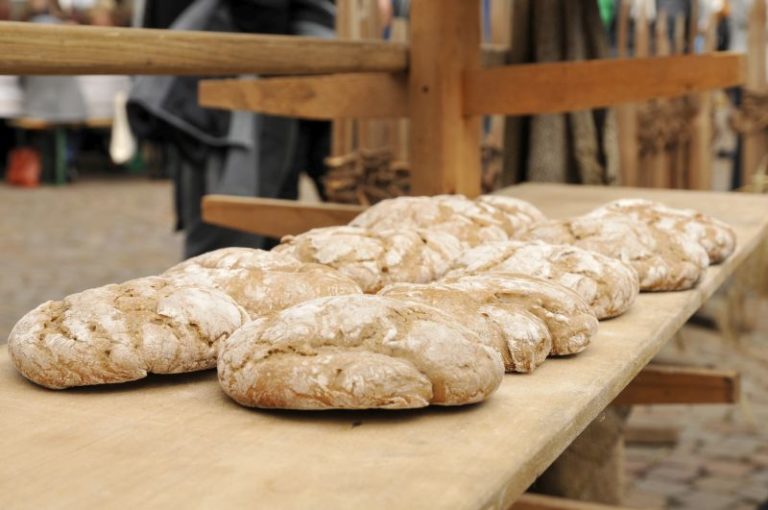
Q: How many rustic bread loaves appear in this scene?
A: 10